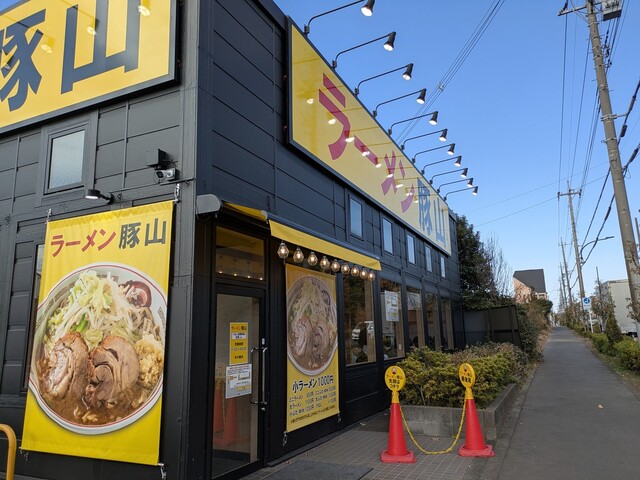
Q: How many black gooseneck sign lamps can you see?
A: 11